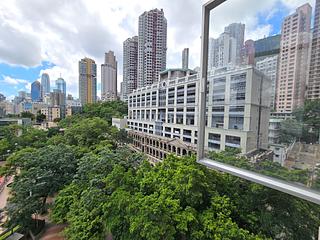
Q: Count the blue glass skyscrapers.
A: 3